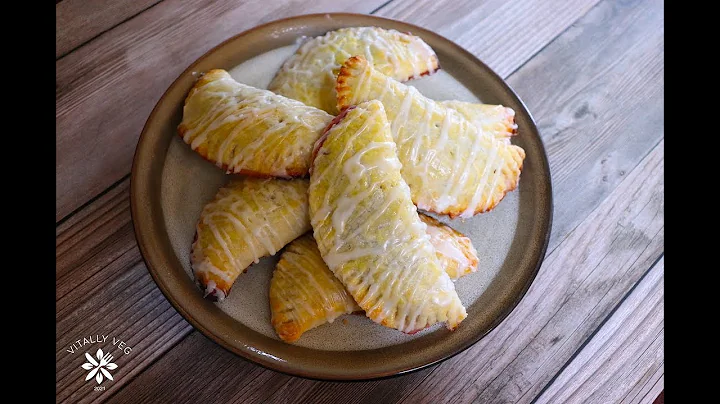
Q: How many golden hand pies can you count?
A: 7